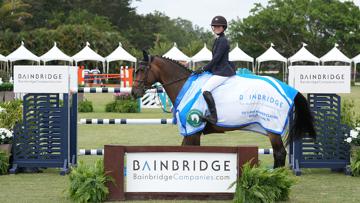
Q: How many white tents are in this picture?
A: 12